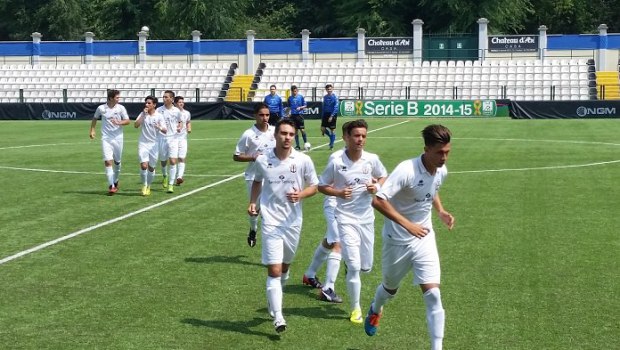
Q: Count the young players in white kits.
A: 9